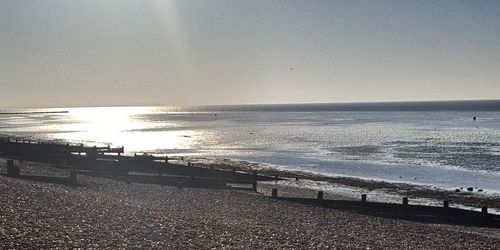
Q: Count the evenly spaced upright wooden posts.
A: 6